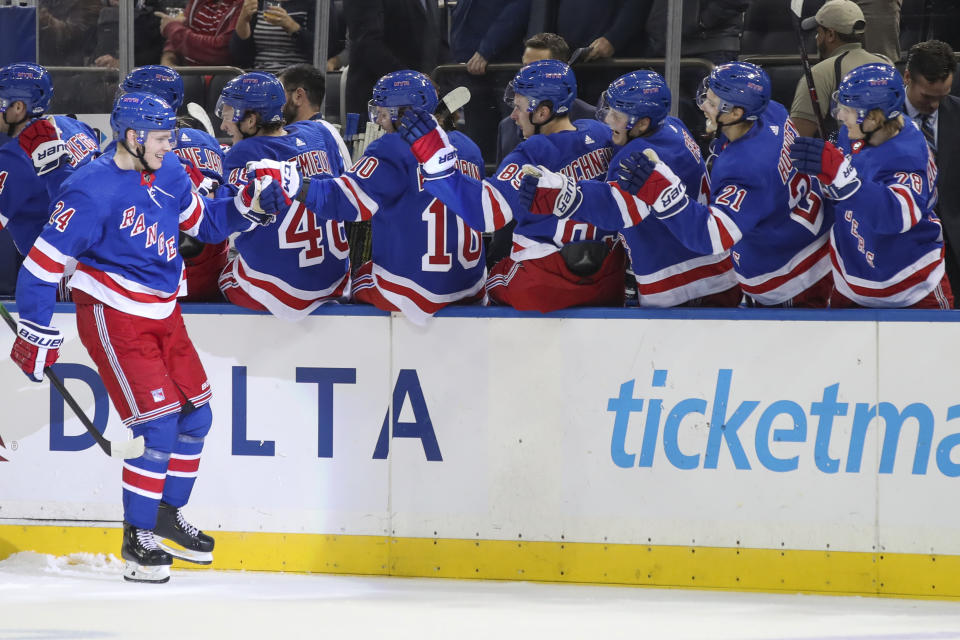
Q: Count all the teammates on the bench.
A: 8